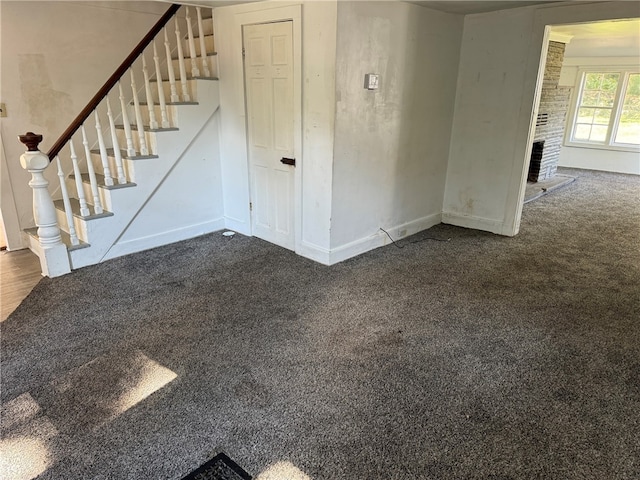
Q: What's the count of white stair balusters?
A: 13